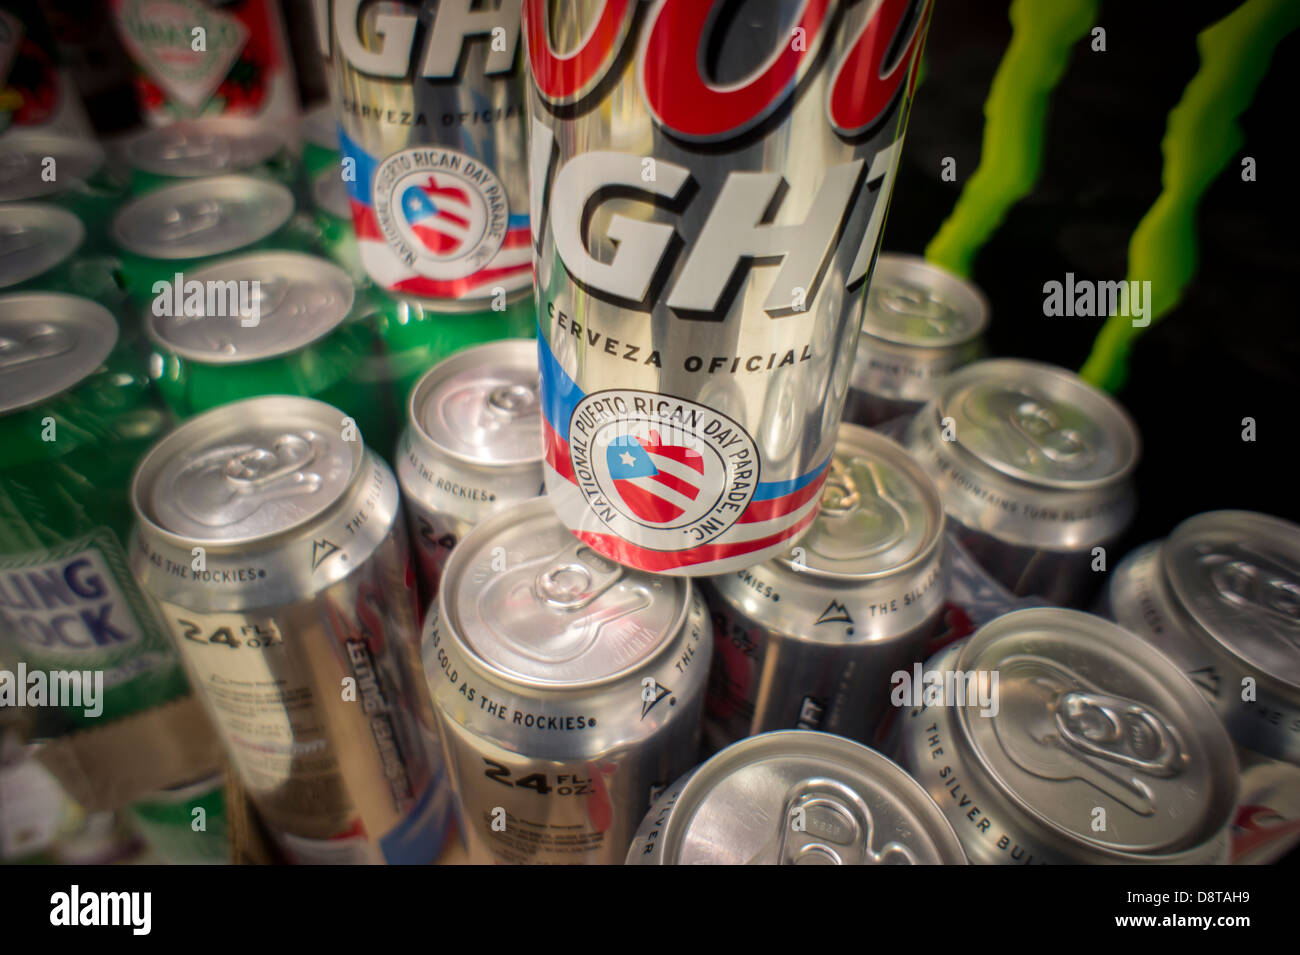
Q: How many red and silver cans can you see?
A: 11